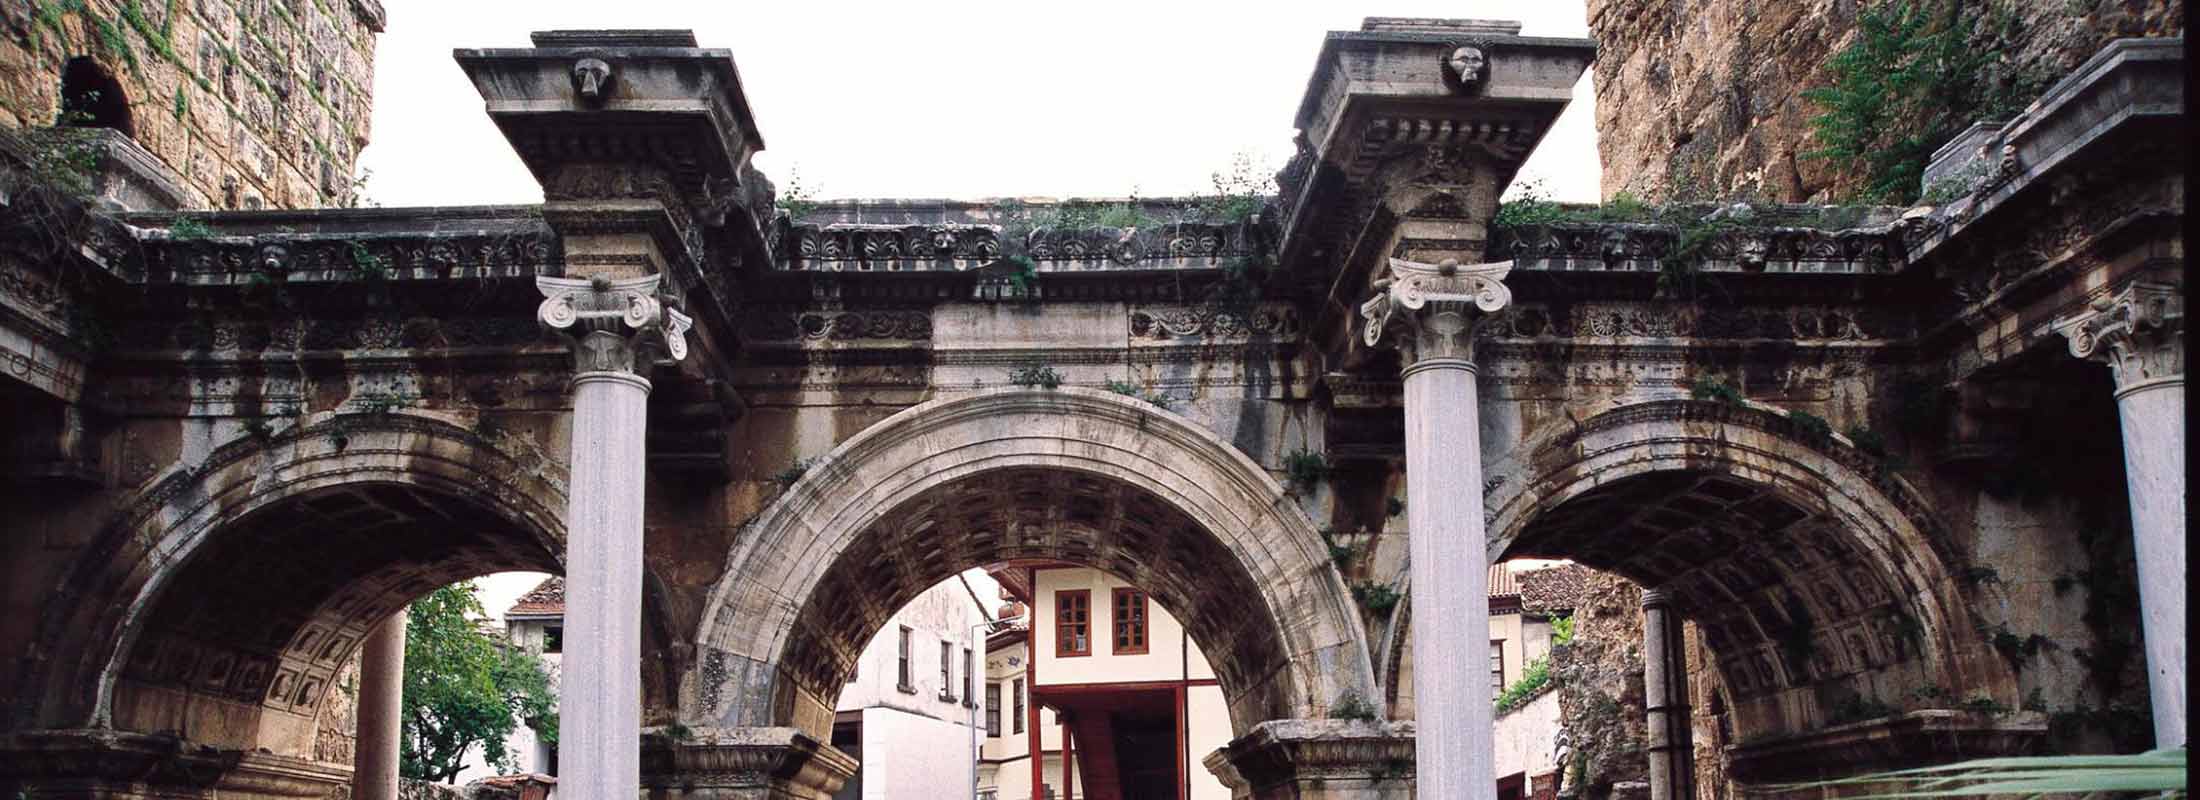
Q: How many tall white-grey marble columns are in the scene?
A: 3